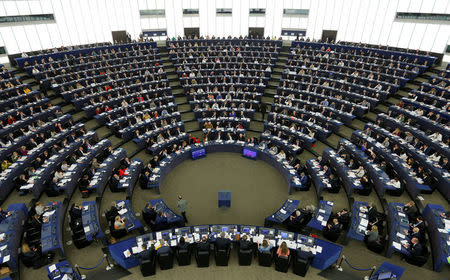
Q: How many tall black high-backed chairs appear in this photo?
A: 9